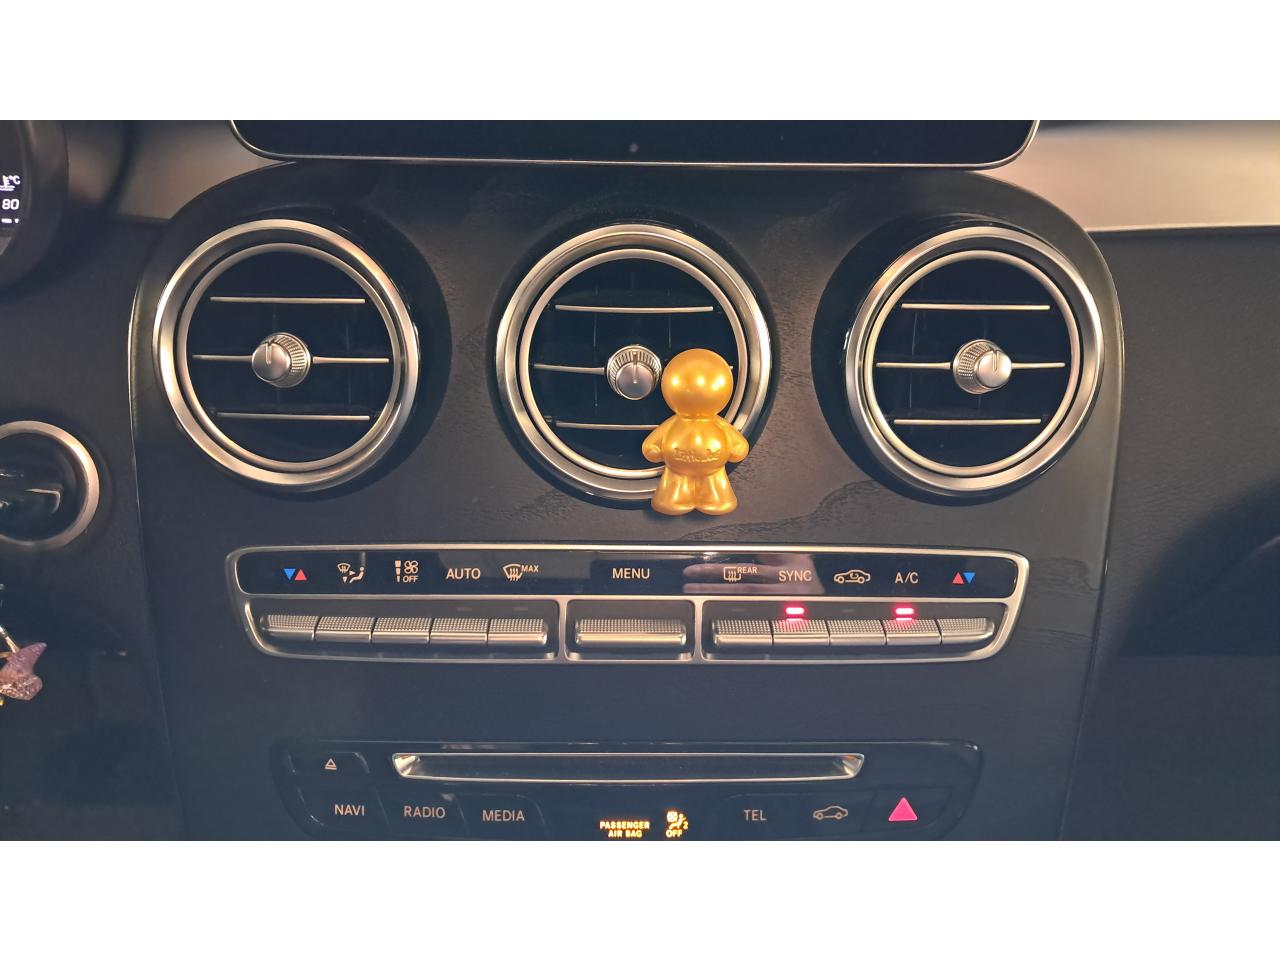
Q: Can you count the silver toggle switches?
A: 11